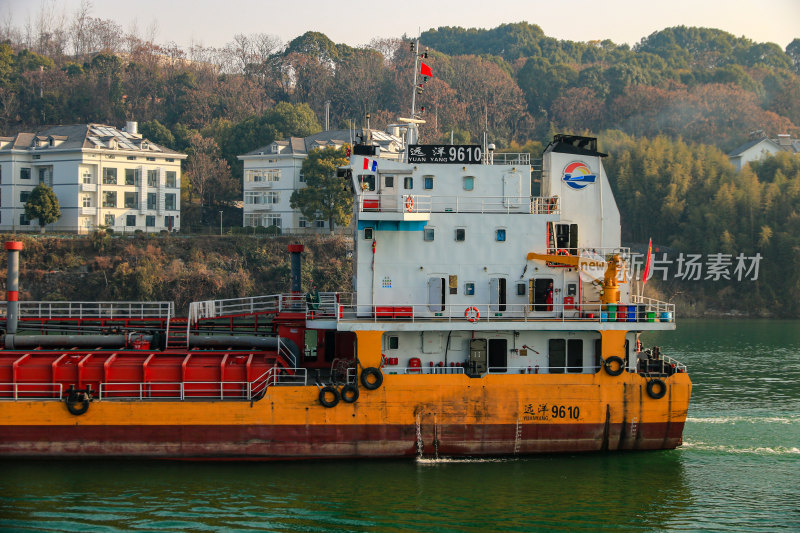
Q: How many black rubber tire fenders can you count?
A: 6